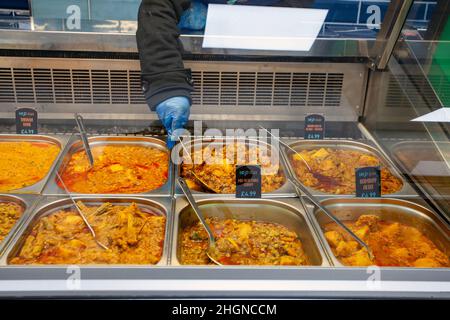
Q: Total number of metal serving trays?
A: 8